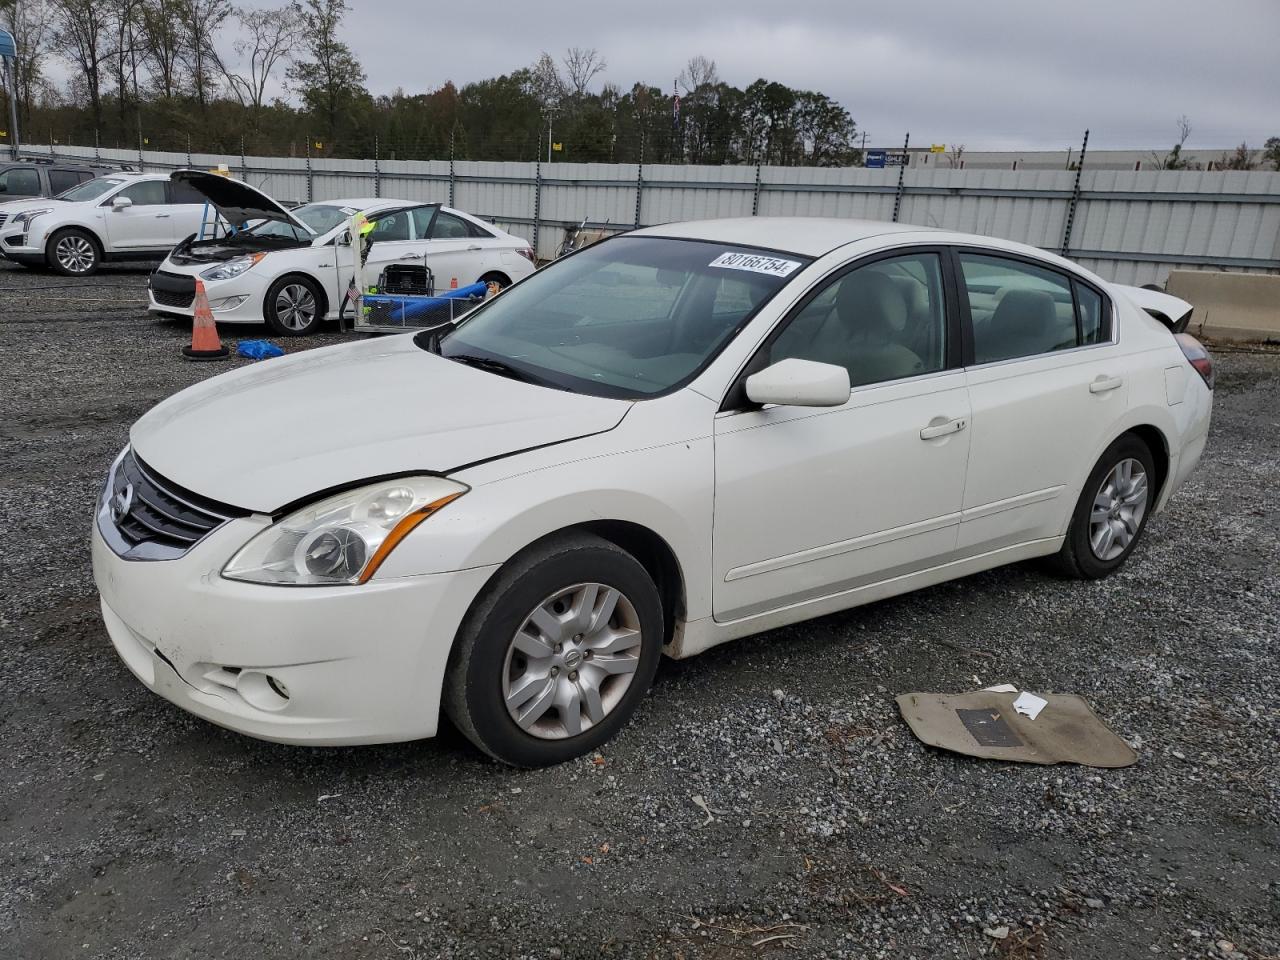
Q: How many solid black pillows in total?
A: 0